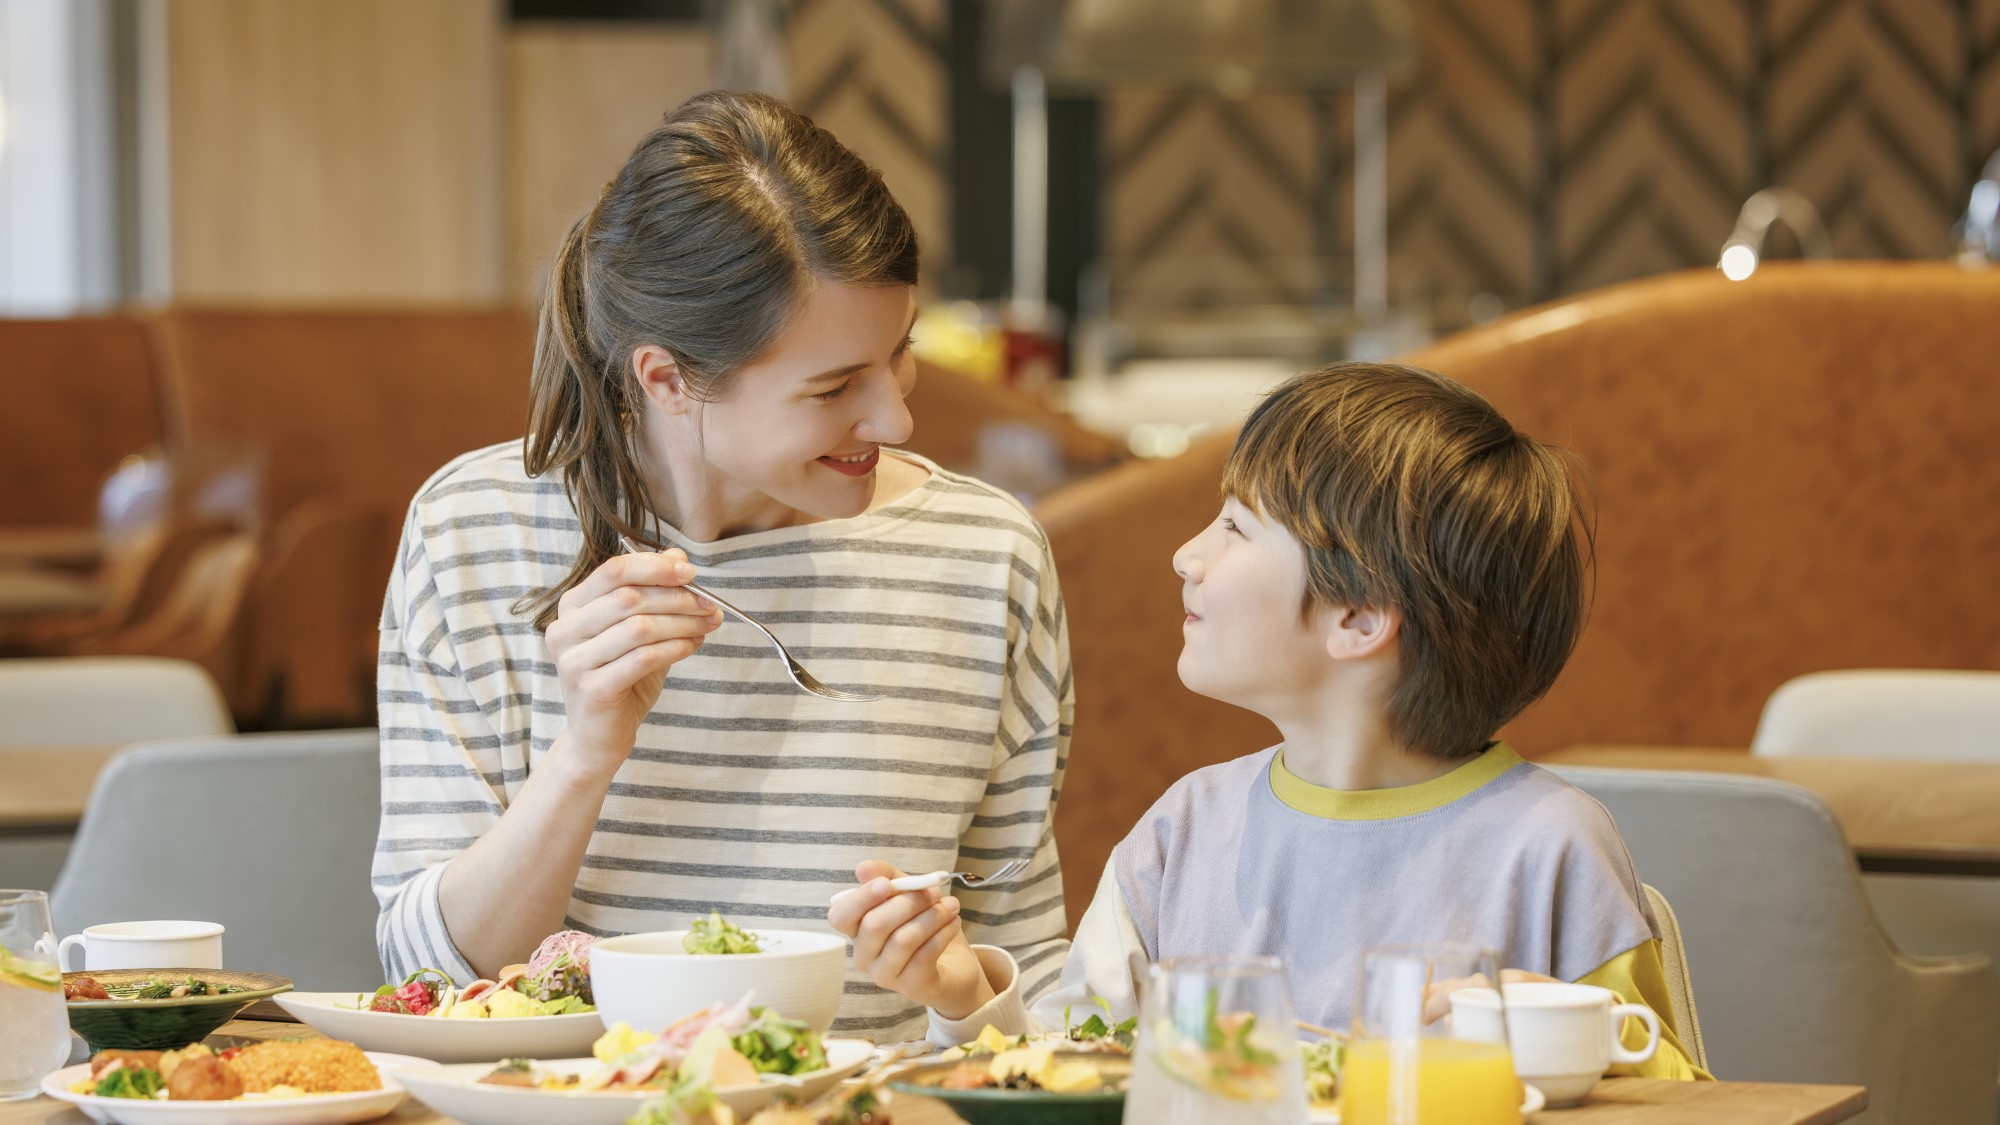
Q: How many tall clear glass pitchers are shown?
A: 0